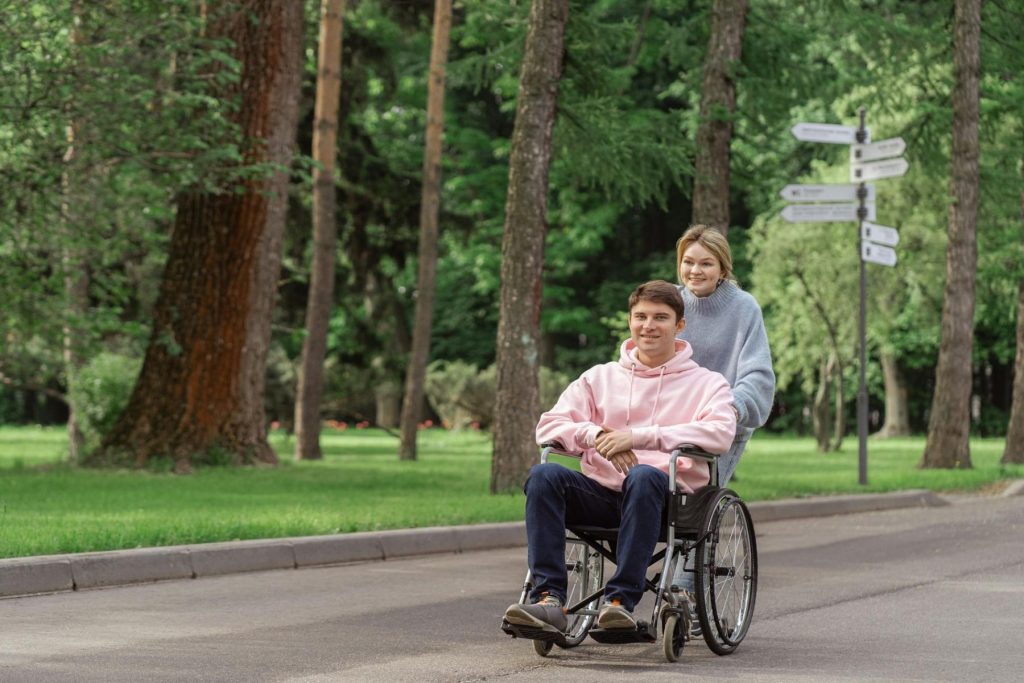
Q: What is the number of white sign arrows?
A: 7